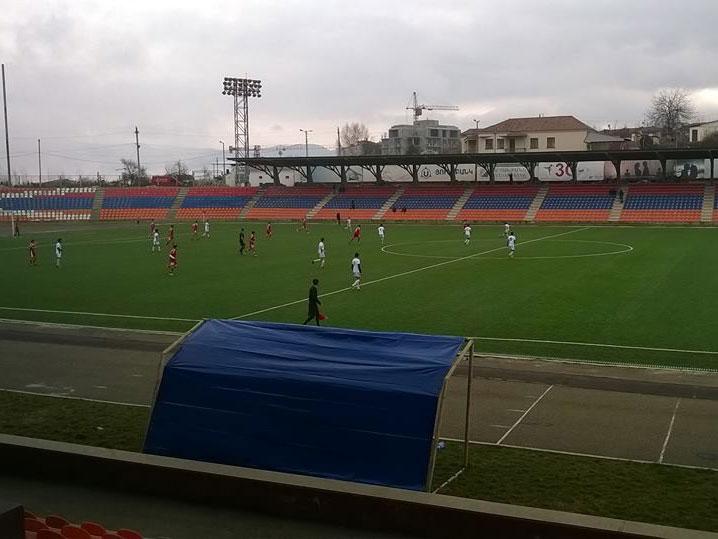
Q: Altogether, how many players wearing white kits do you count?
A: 10